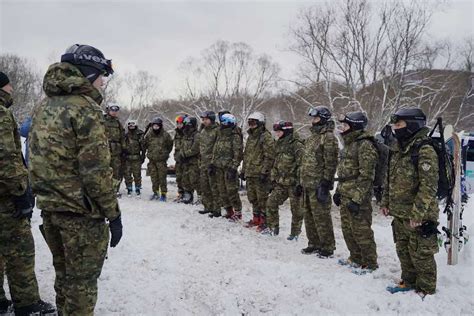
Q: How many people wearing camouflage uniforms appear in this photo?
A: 14